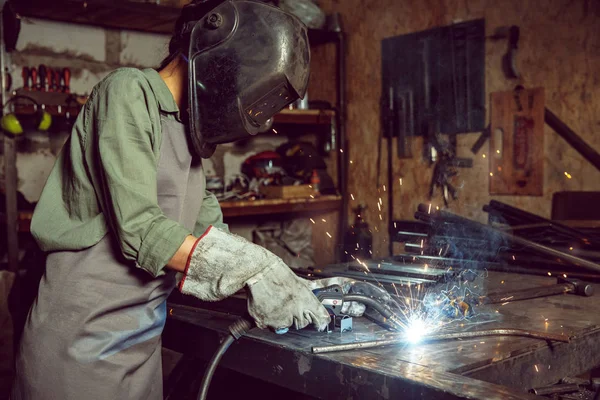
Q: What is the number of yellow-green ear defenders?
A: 1